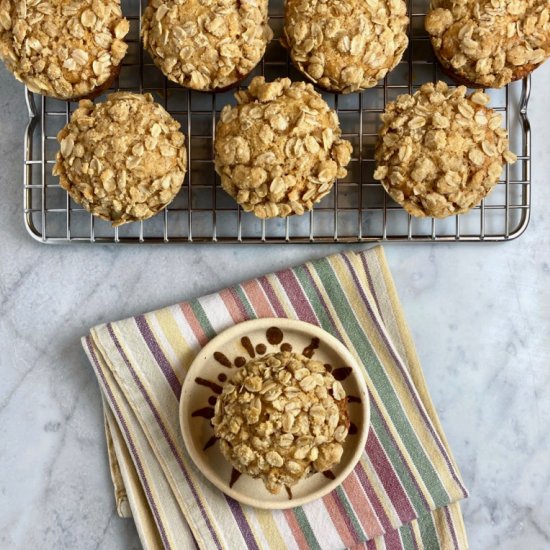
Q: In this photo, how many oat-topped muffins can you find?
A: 8